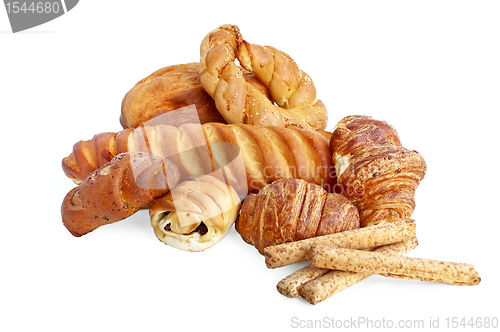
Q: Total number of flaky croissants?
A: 2